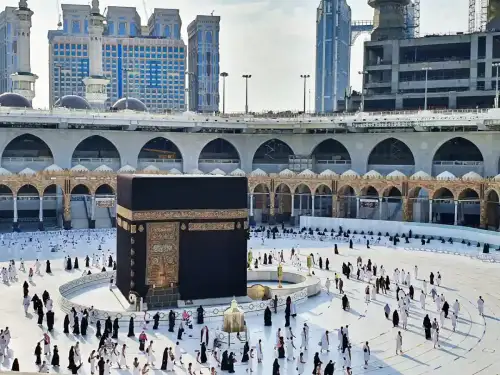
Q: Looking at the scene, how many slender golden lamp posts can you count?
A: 3